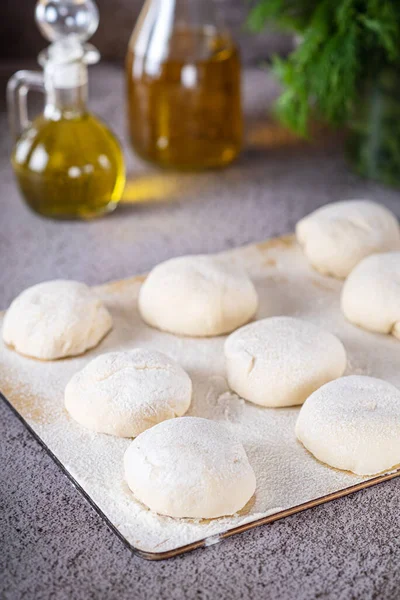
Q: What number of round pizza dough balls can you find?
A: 8